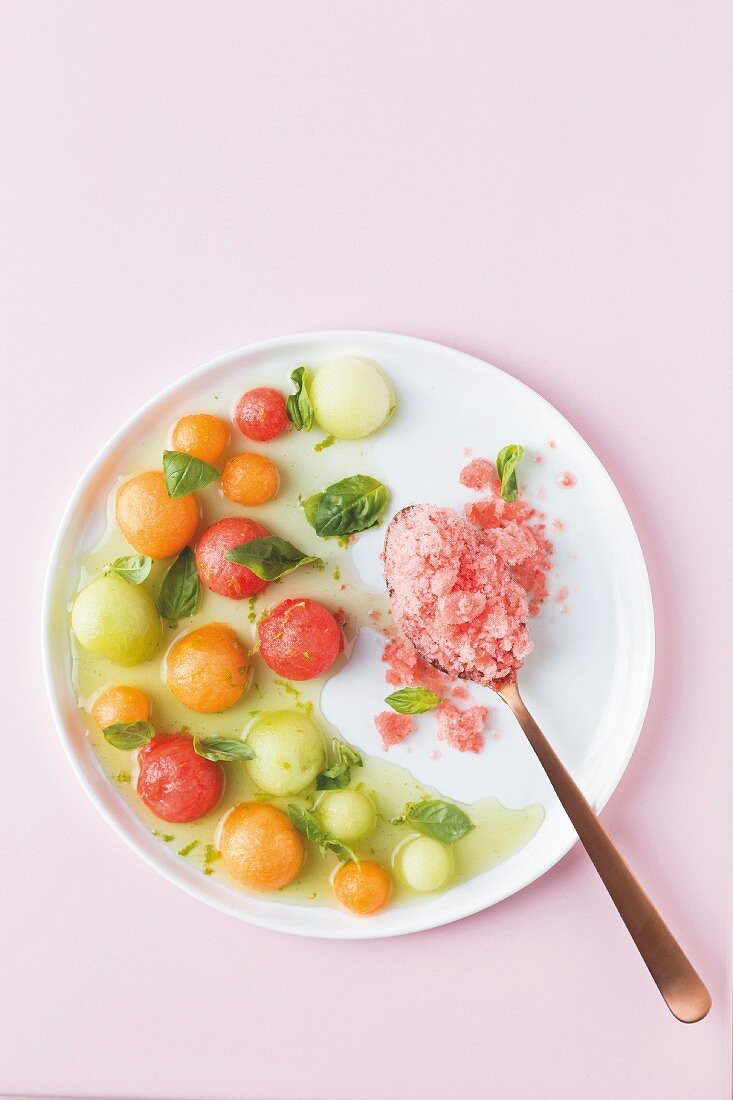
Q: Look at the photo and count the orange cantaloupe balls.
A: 7